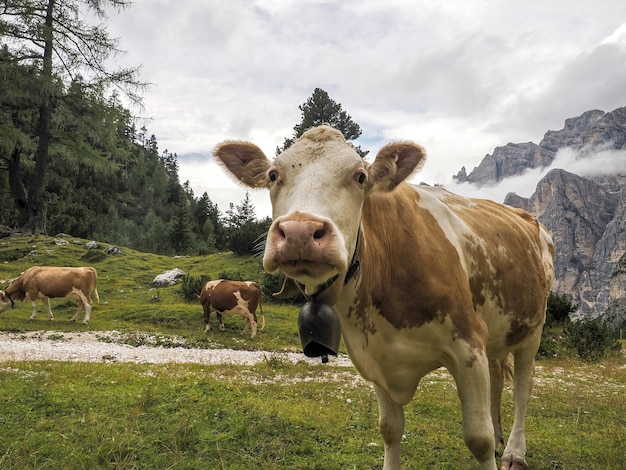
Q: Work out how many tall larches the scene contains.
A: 1